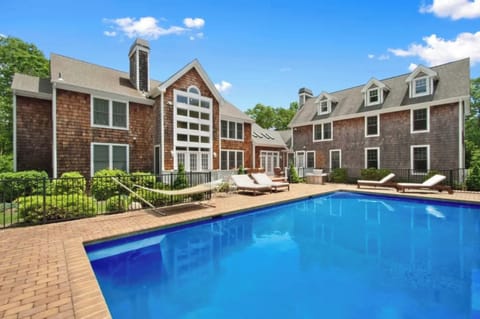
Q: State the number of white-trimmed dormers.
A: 3